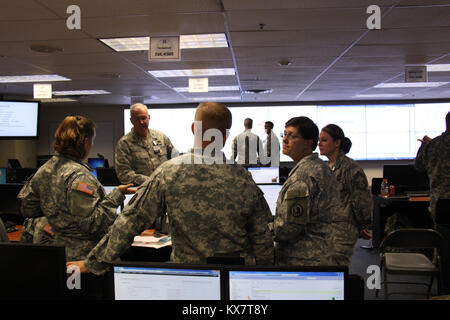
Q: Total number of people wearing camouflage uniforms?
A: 8